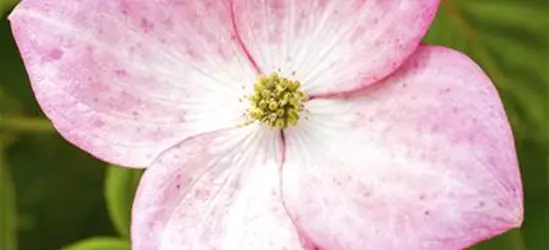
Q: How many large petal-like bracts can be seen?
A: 4